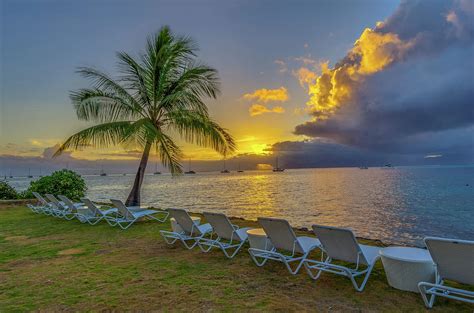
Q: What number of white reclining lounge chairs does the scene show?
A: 10